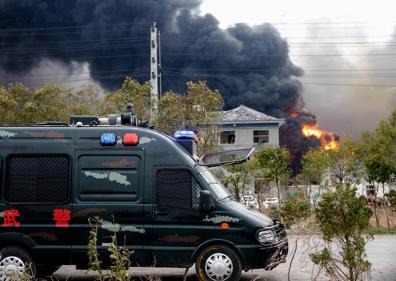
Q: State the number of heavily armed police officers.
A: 0